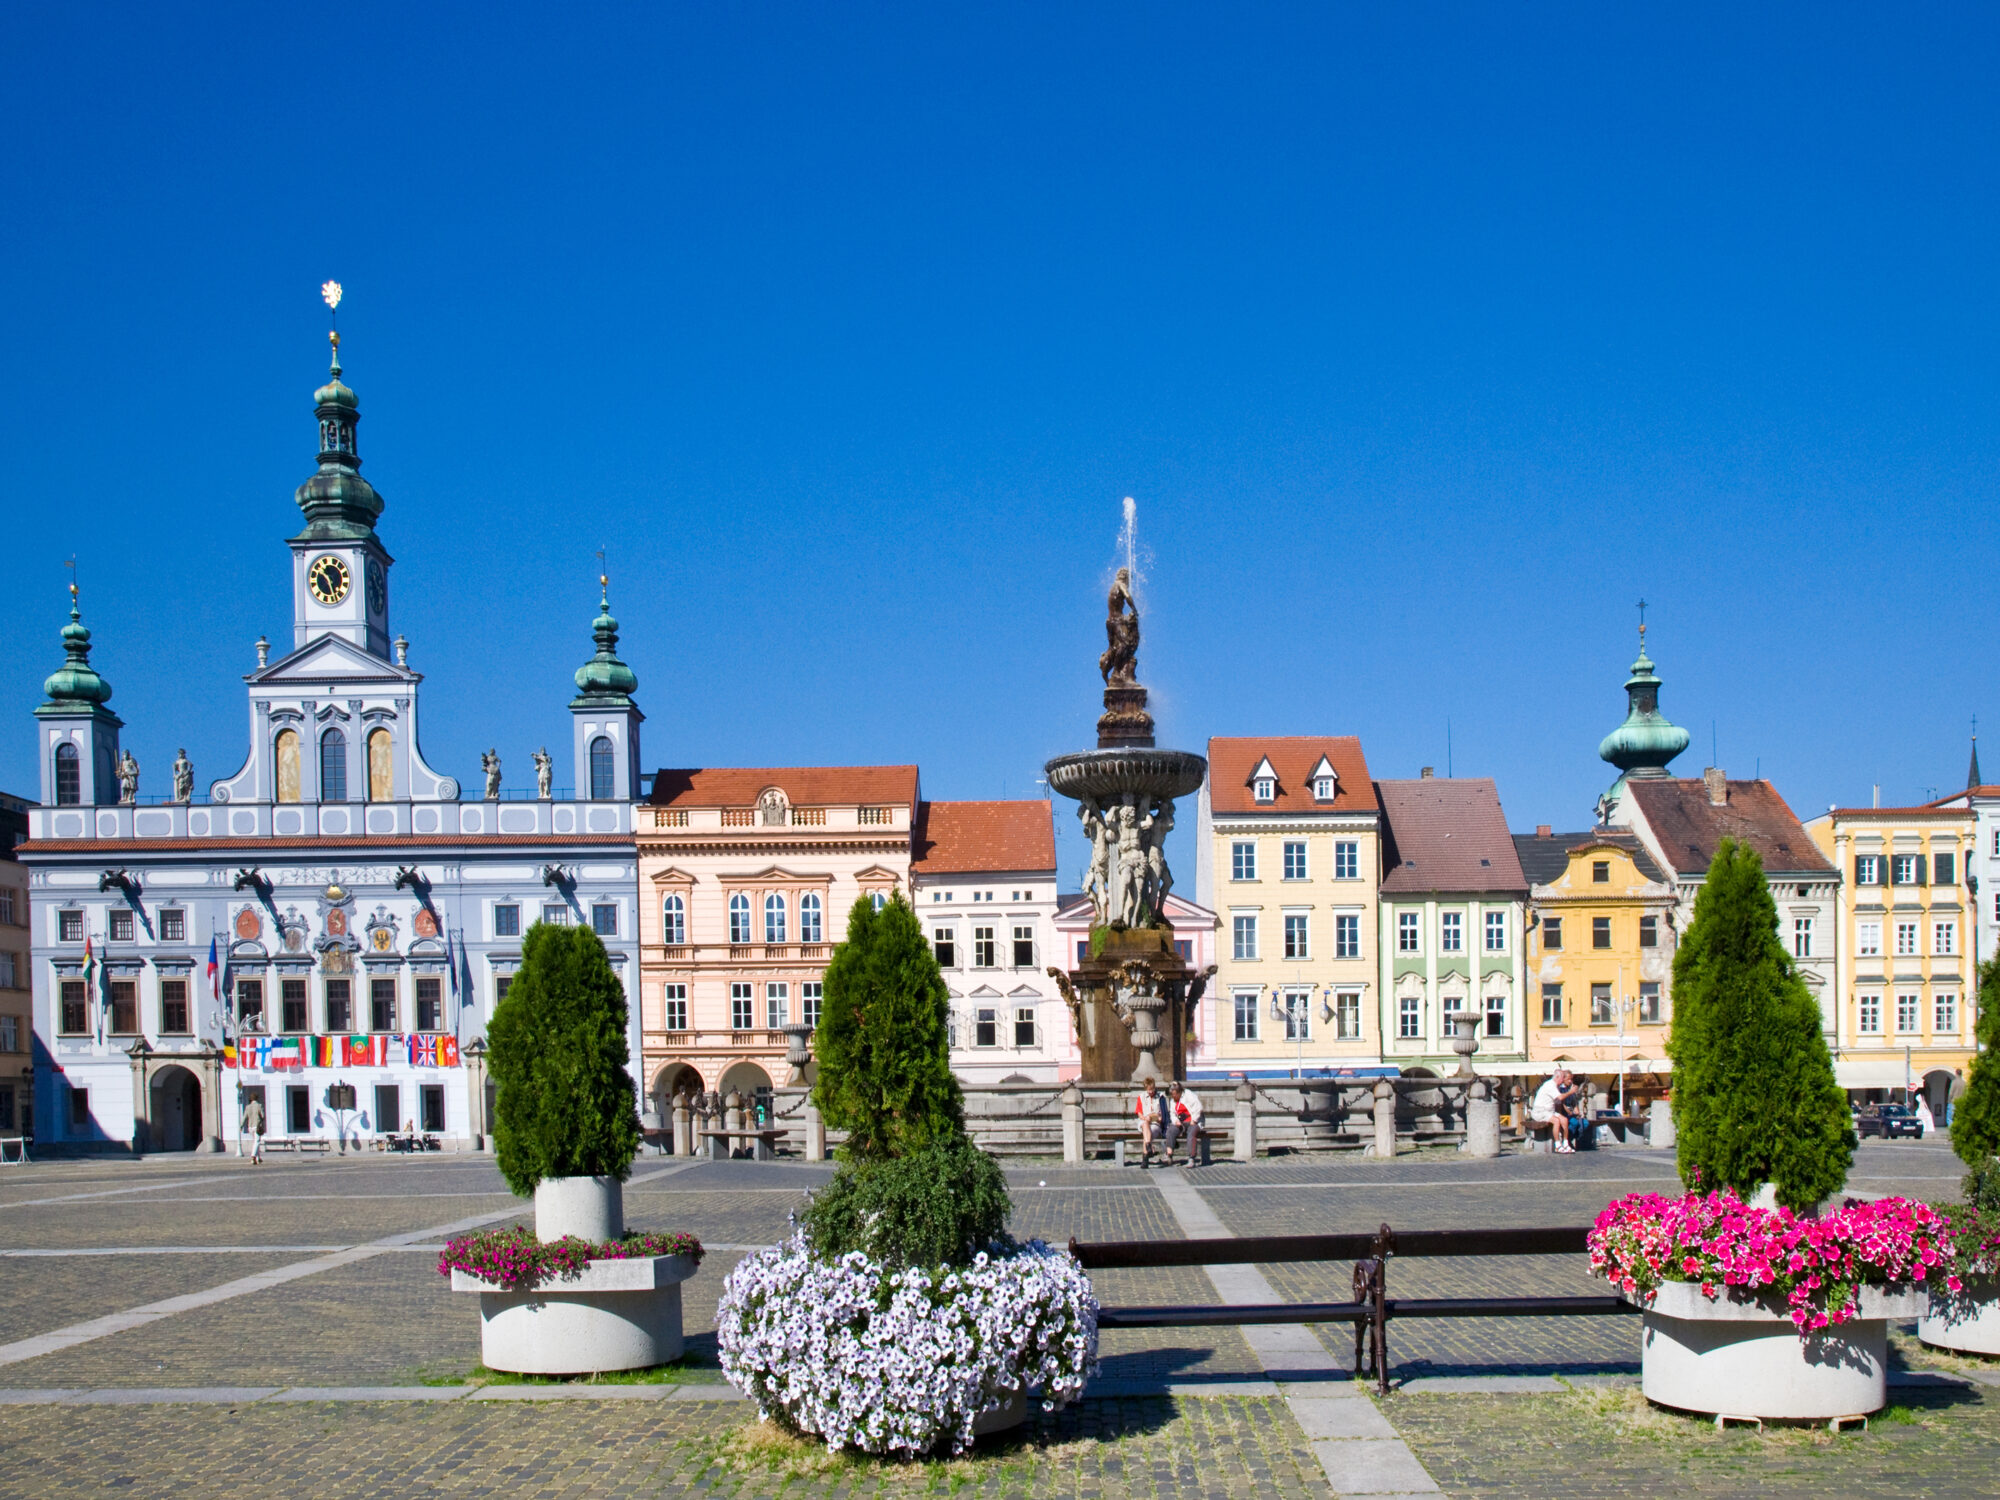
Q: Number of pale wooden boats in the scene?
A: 0